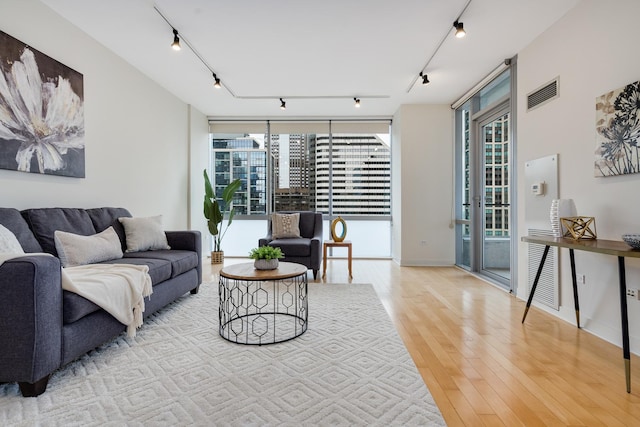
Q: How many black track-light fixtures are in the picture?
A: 6